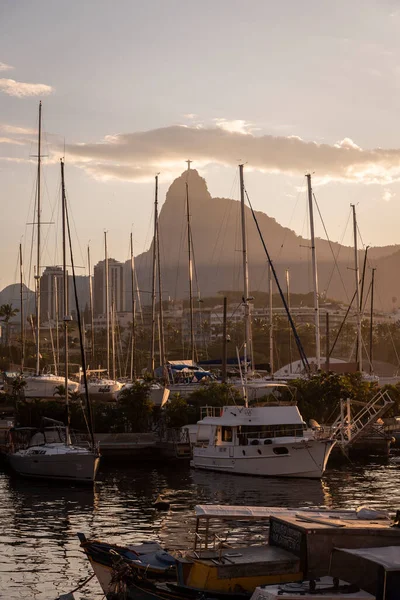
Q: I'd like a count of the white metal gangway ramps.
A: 1